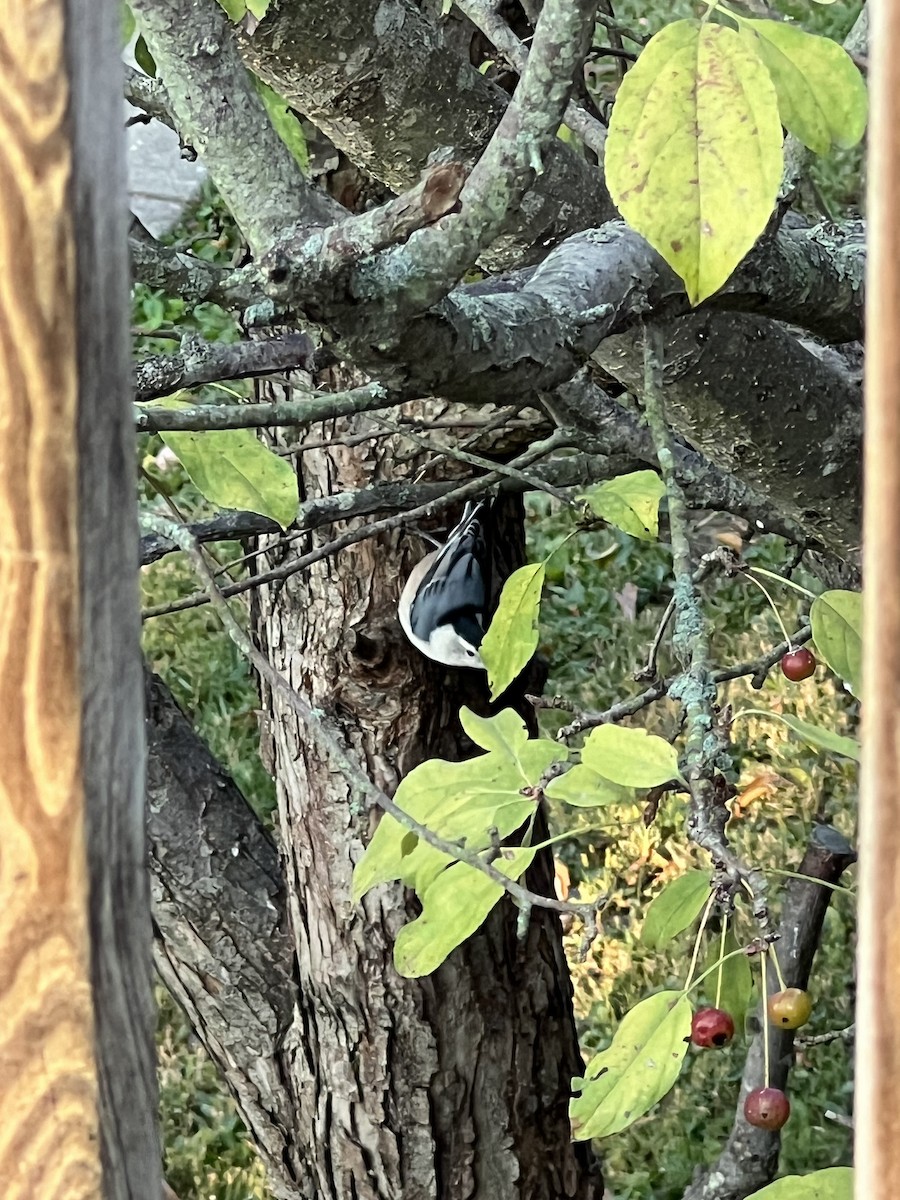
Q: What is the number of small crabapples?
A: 4